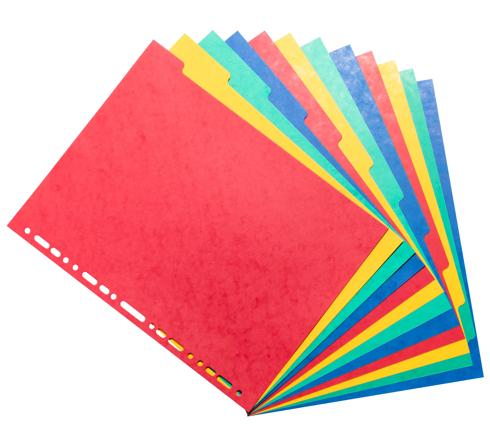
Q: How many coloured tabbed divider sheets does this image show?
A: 12